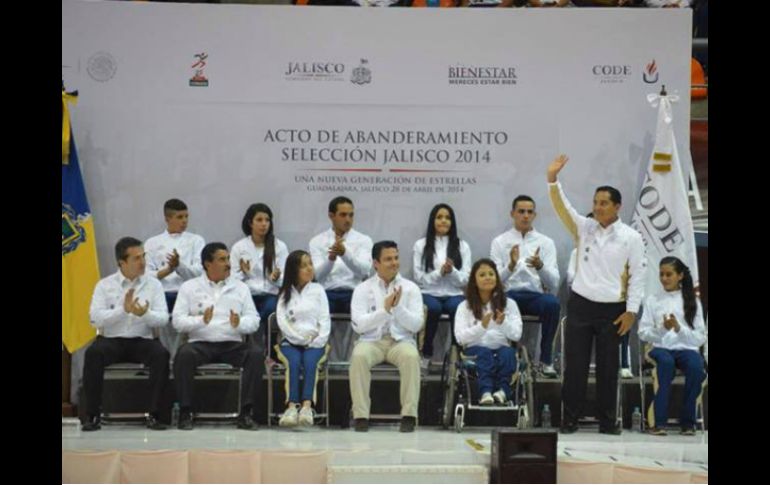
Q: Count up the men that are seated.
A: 6